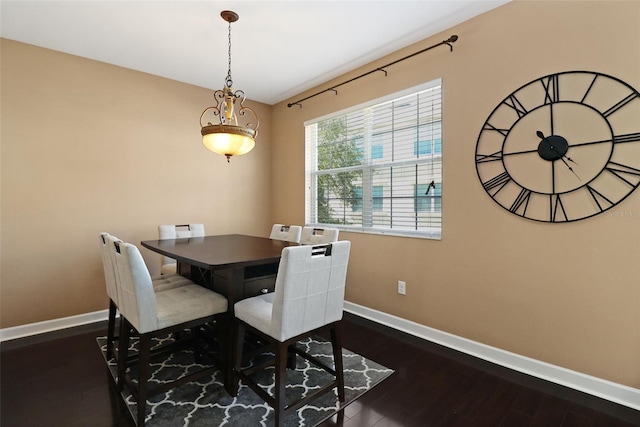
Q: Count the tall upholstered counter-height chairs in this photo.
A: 6